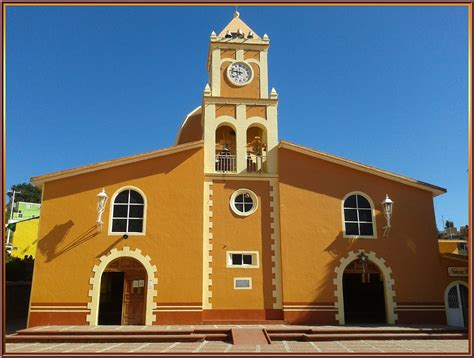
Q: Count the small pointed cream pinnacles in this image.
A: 4